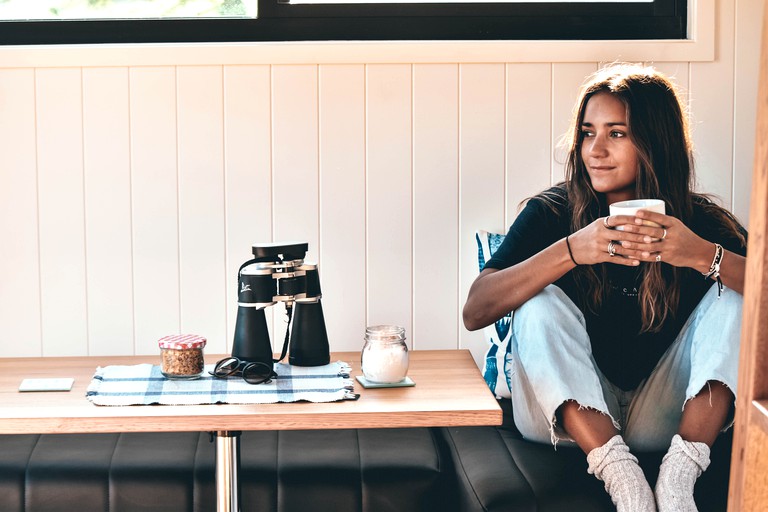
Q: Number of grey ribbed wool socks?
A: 2